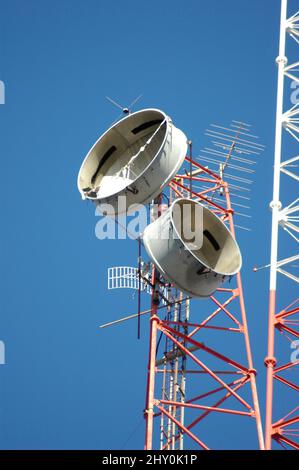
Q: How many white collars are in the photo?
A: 2